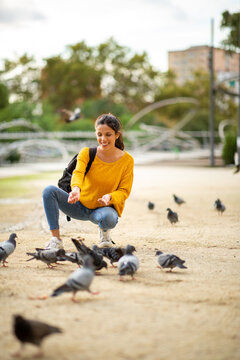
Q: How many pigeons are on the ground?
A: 13